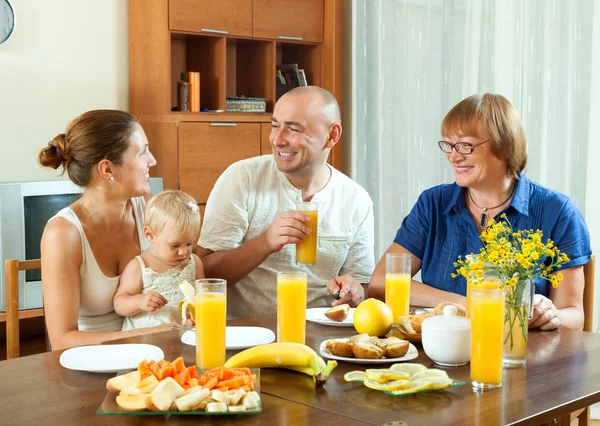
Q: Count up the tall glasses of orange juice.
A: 5